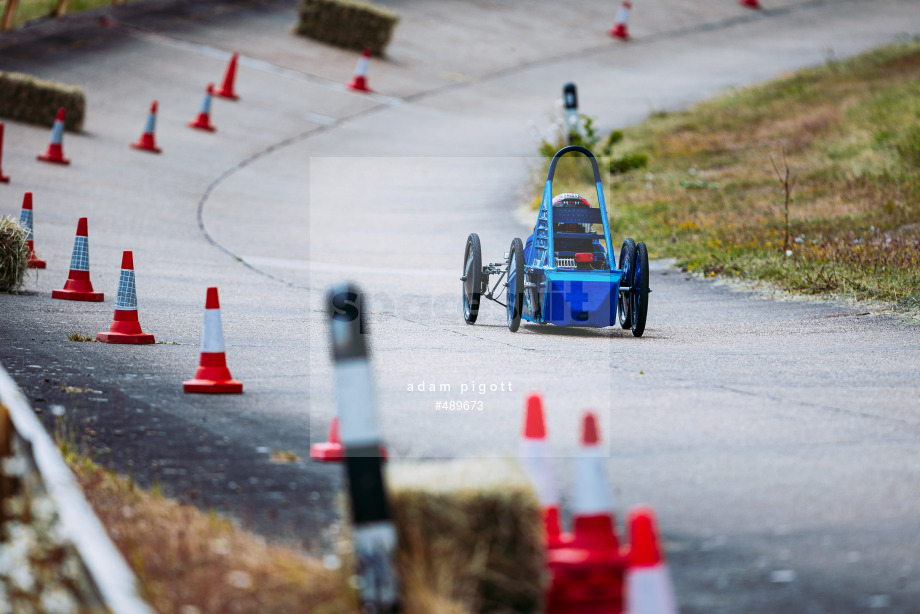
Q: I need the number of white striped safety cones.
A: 12